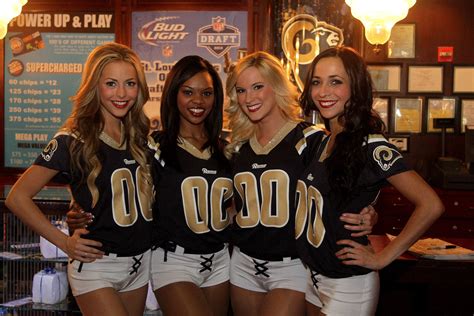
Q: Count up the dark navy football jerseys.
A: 4